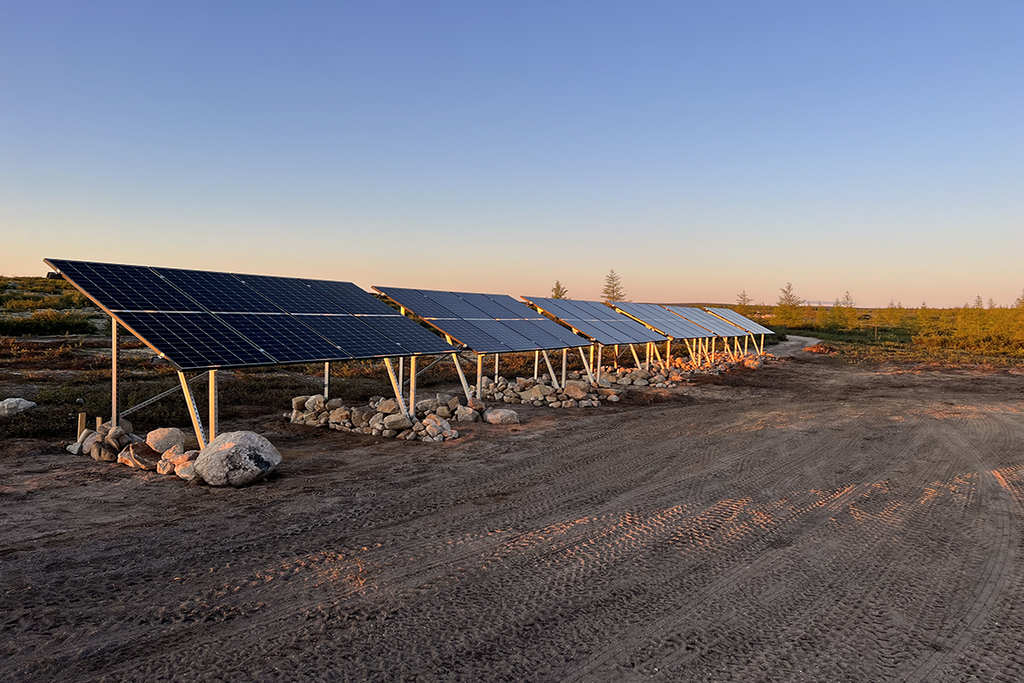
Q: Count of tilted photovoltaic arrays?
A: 6